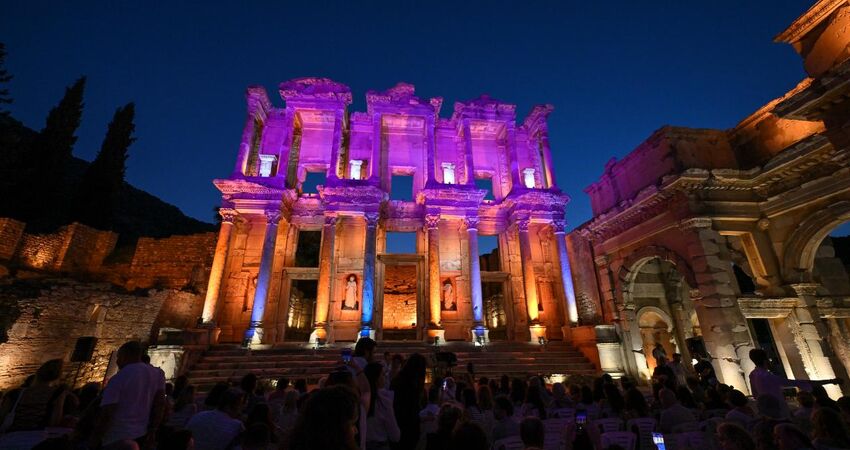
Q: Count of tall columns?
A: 8